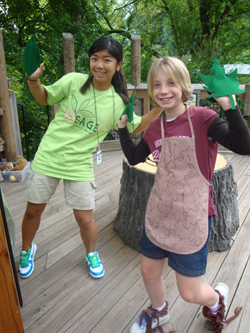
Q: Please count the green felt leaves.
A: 3